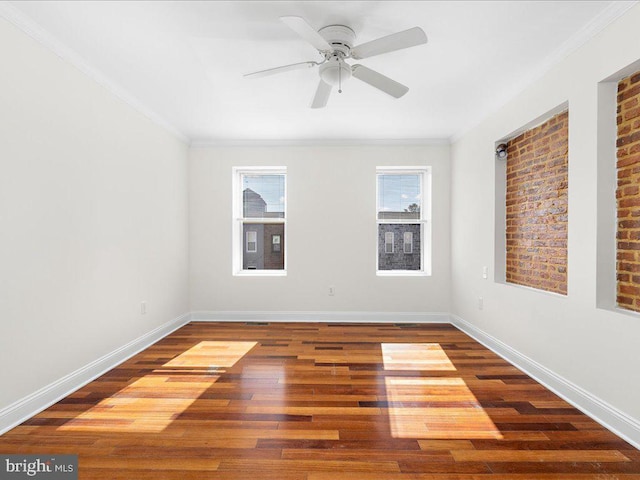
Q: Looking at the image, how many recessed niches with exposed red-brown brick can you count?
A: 2